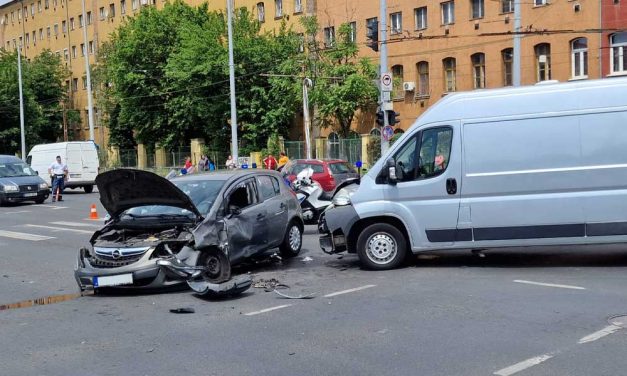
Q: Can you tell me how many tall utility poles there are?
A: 5